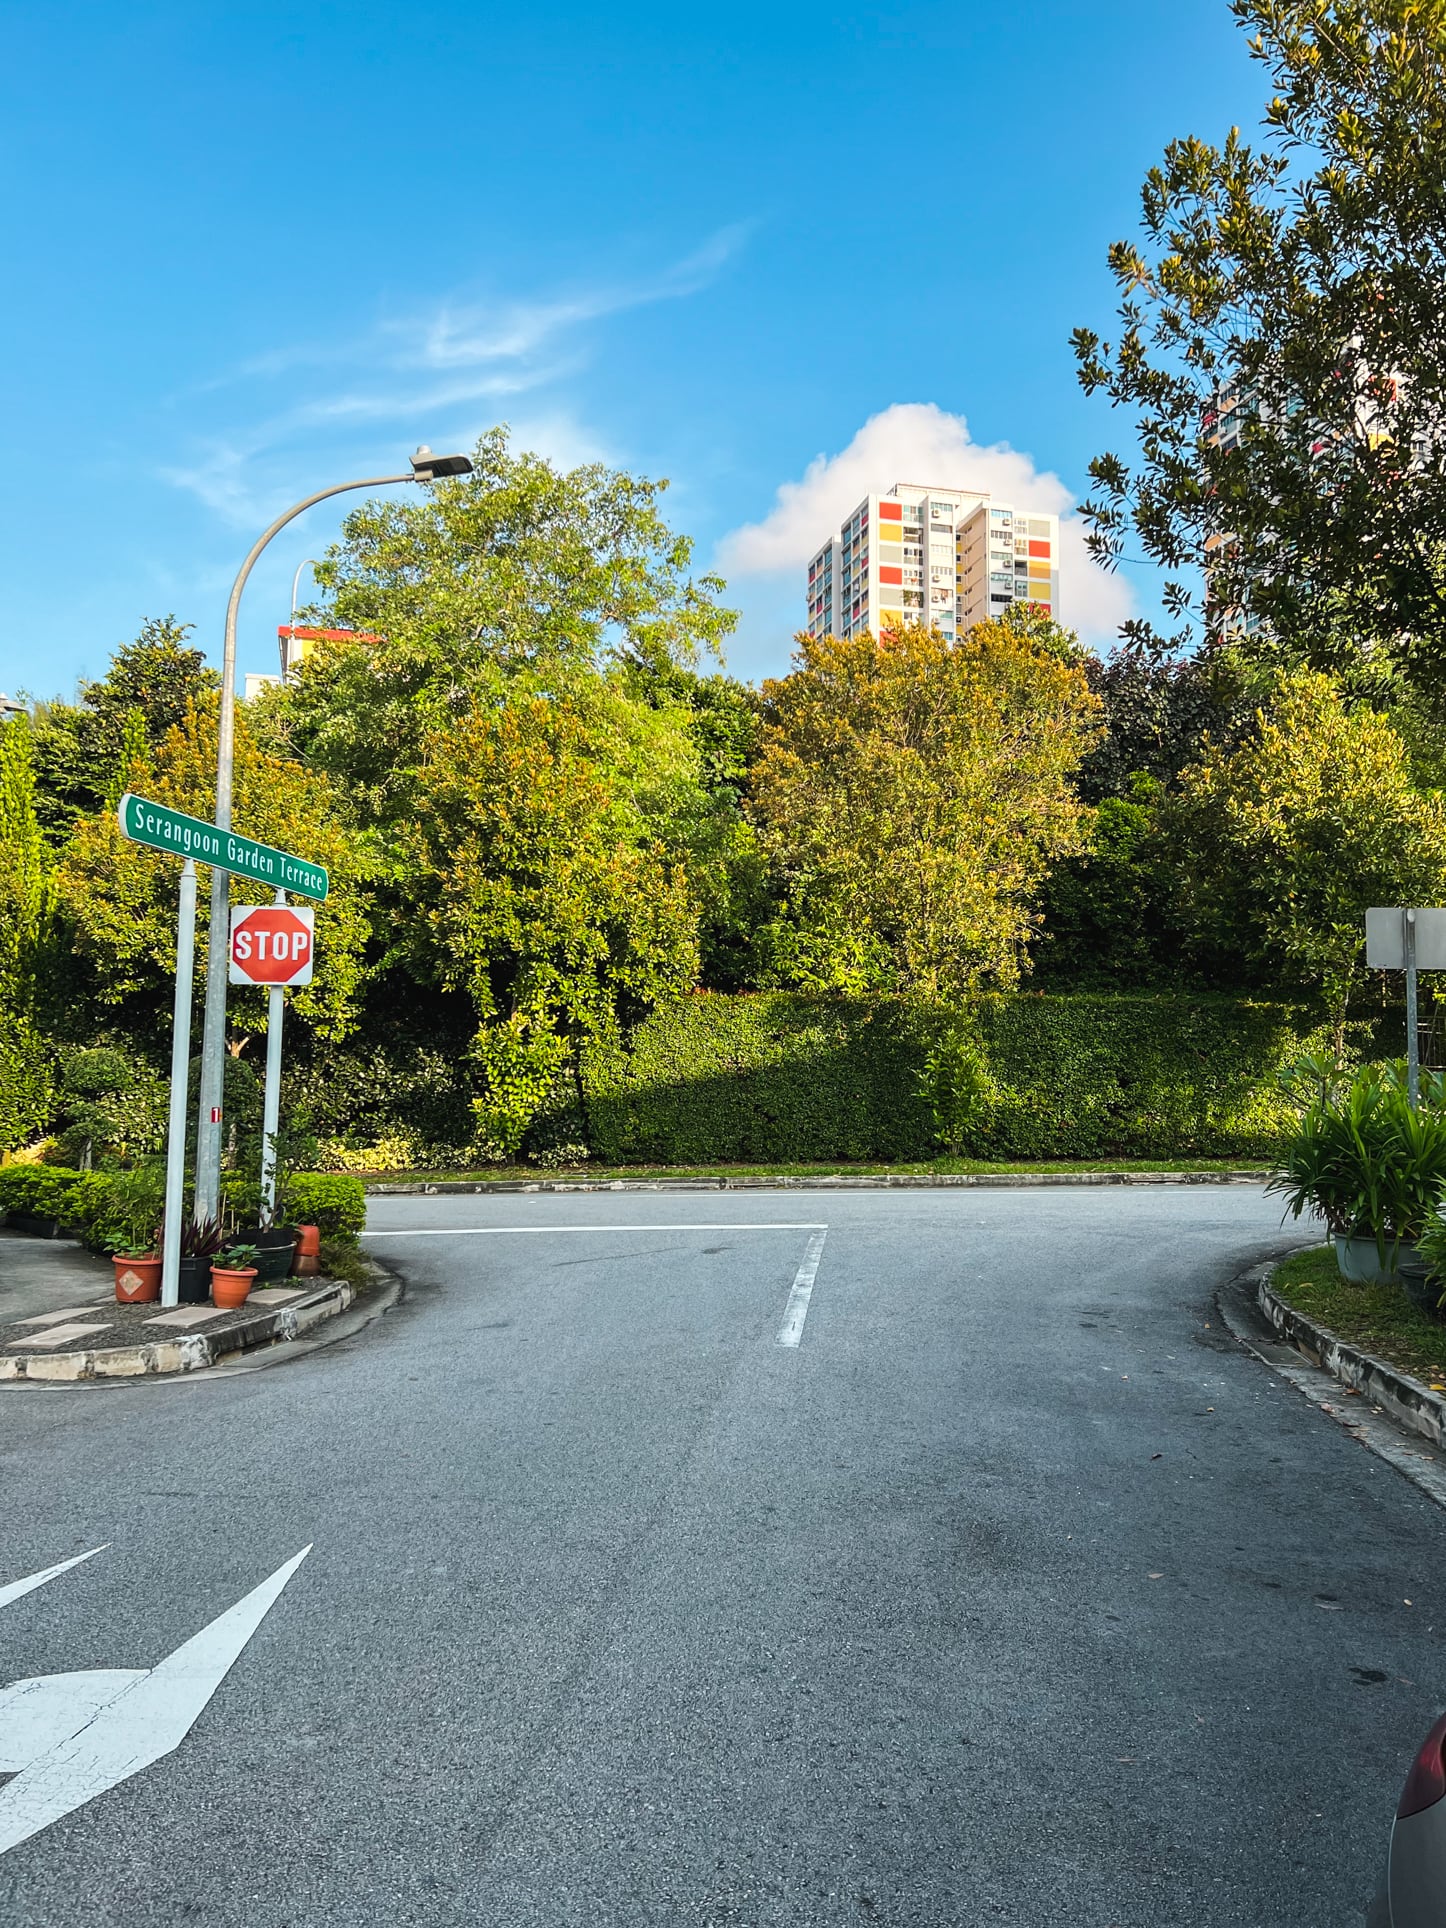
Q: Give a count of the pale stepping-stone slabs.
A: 5